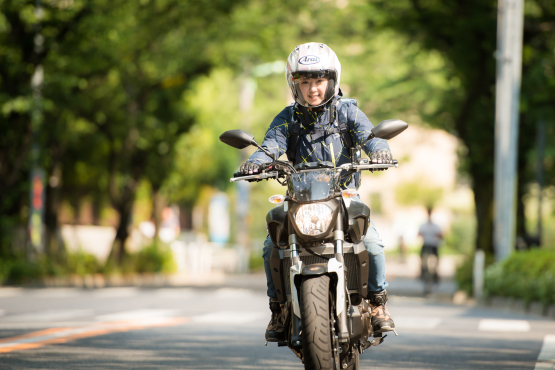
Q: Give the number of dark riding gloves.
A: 2